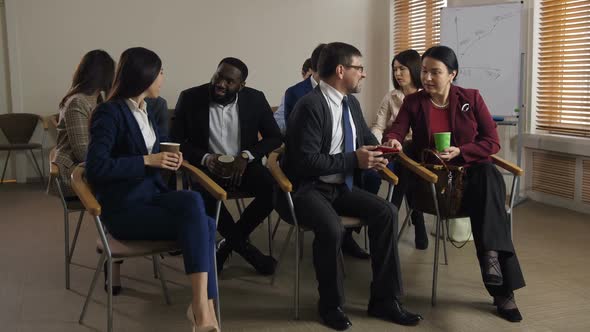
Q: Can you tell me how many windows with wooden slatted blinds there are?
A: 2